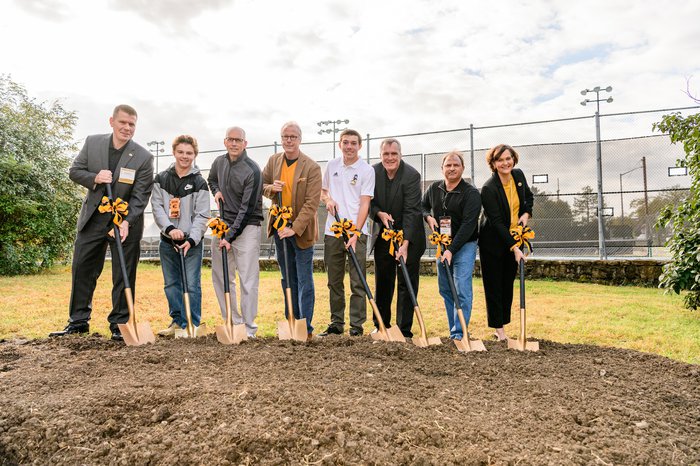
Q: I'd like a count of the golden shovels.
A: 8